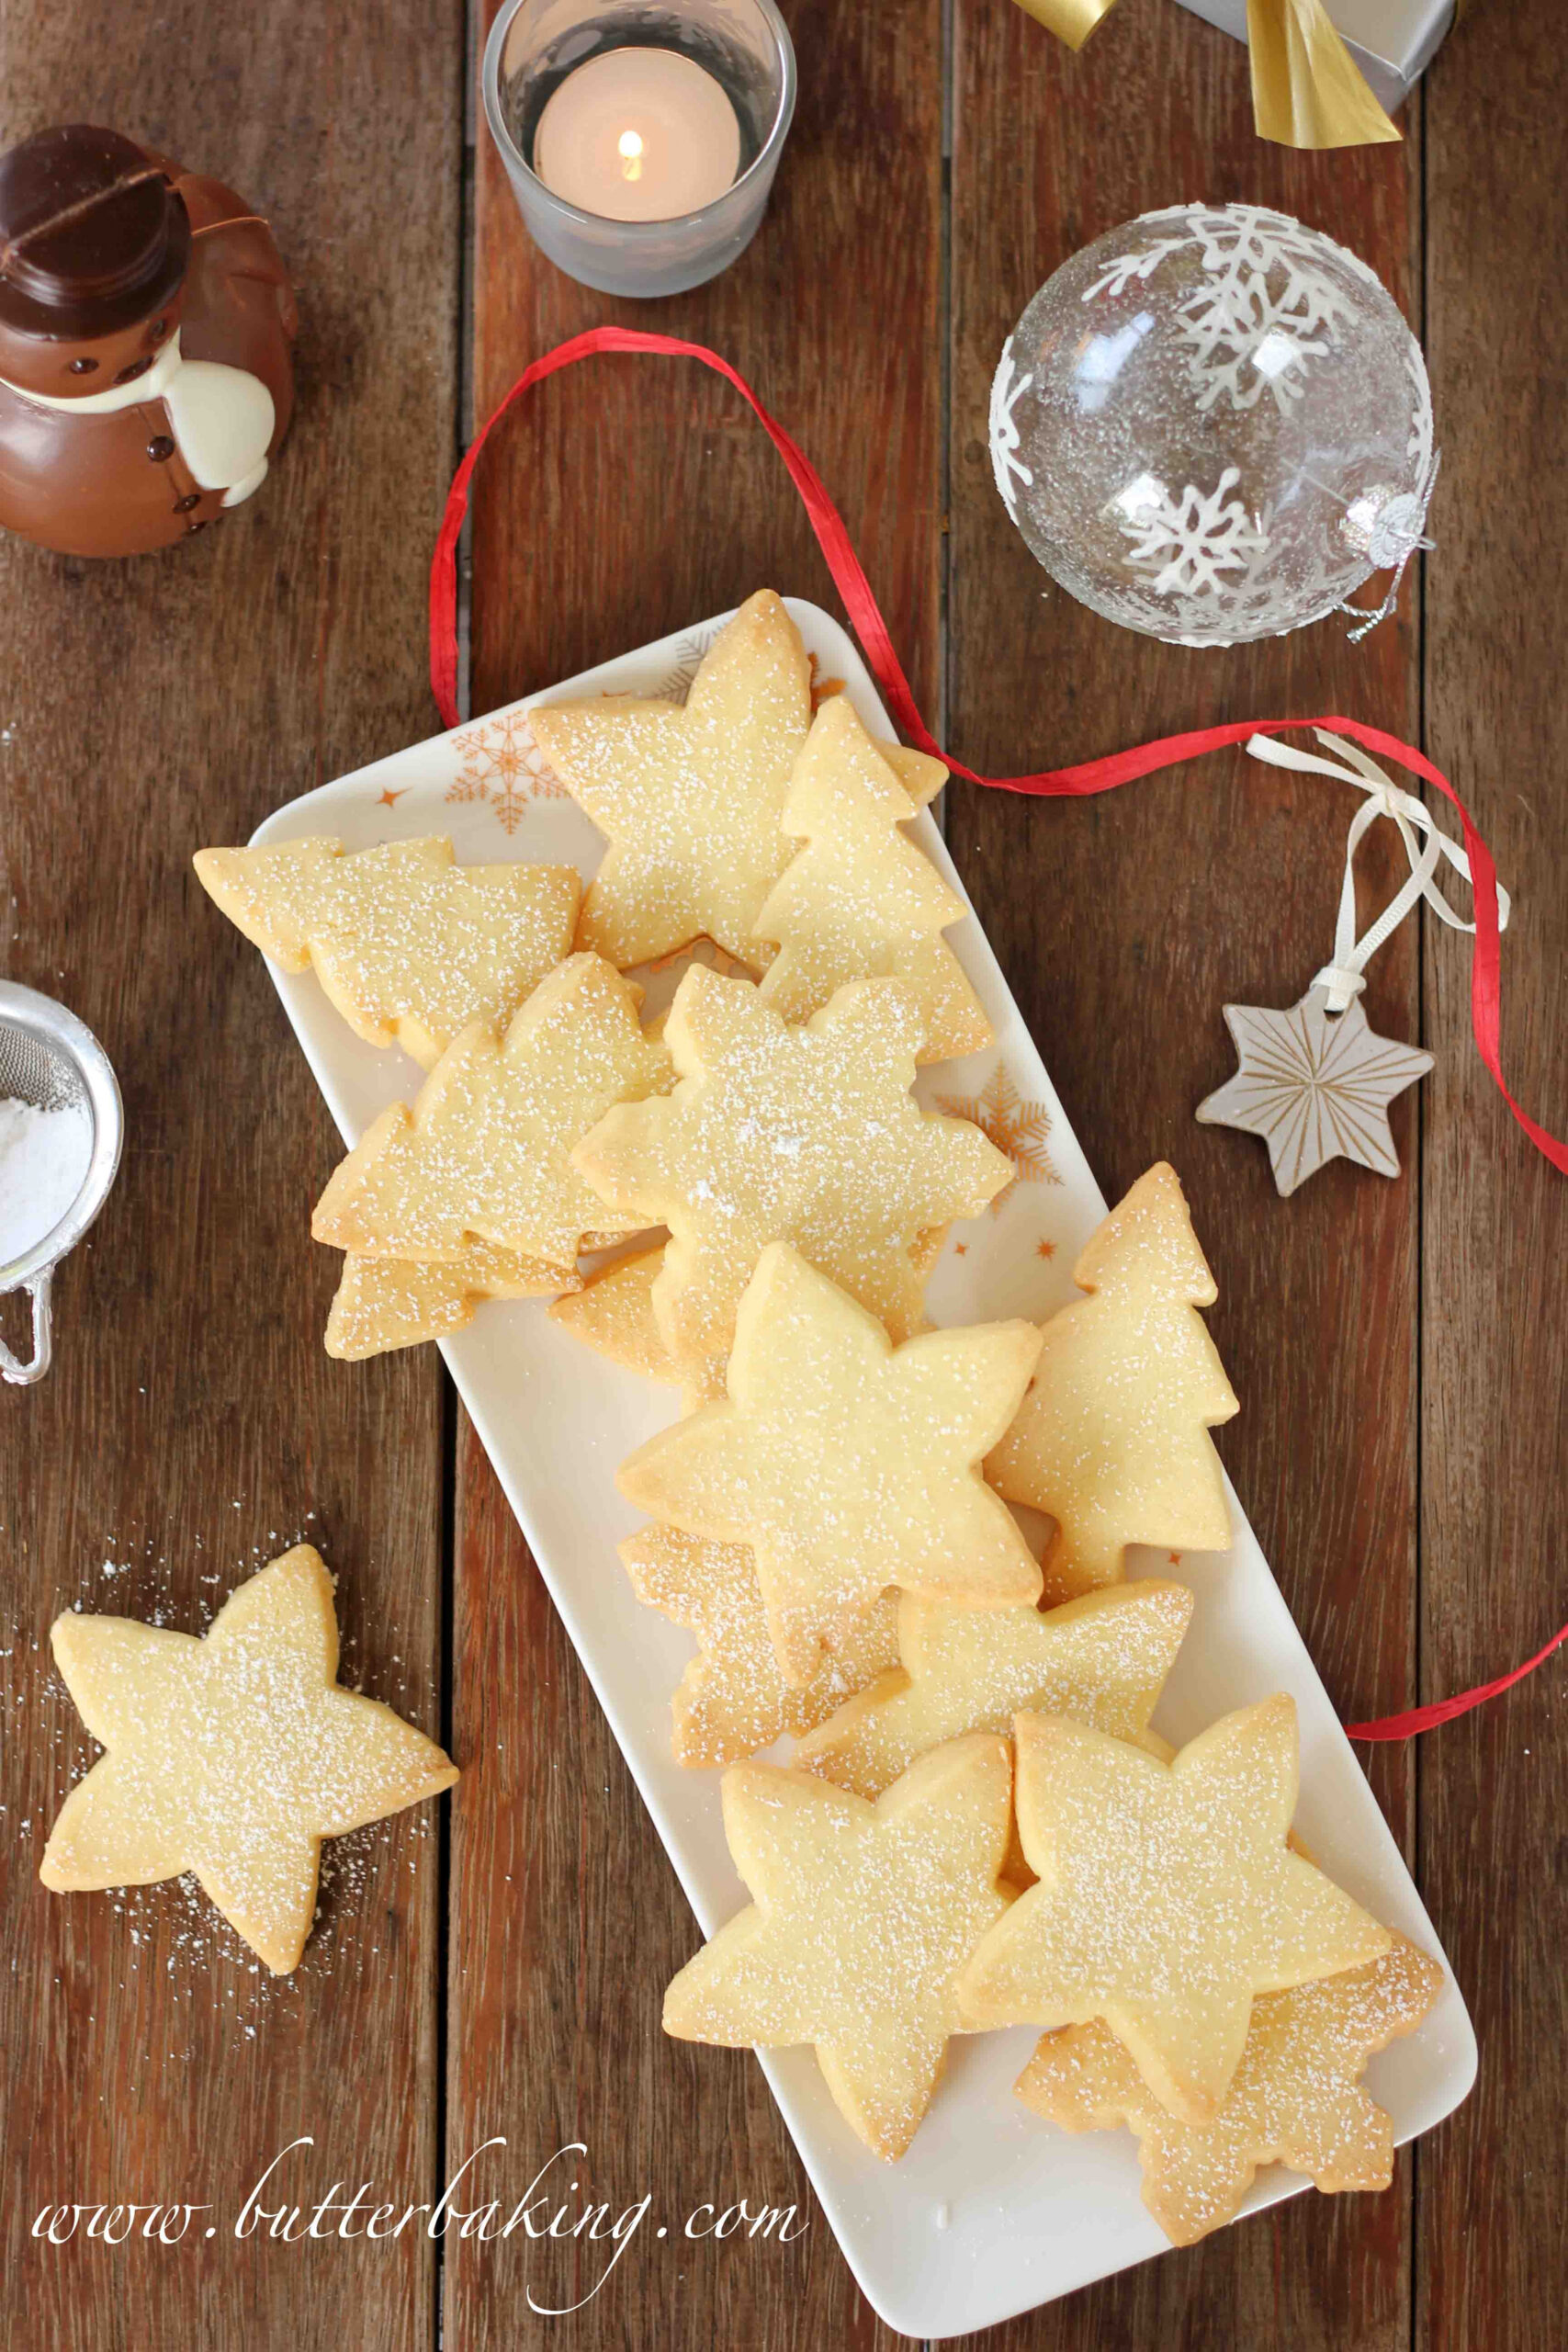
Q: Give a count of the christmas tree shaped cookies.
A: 5